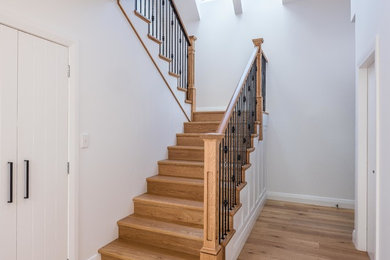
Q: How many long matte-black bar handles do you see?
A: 2